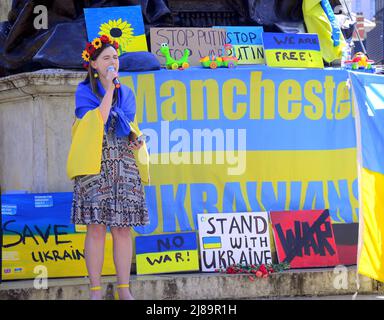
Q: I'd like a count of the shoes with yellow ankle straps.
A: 2